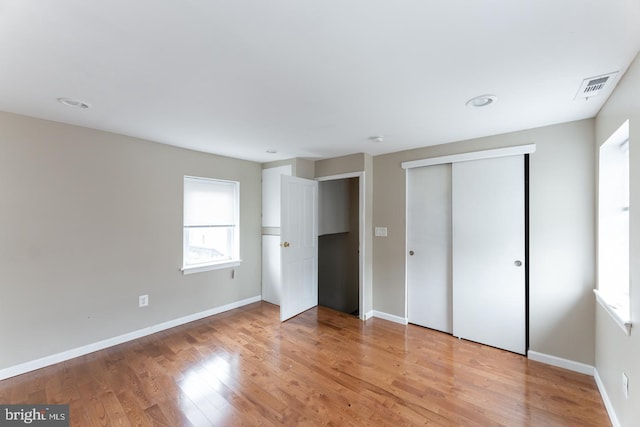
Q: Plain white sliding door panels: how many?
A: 2